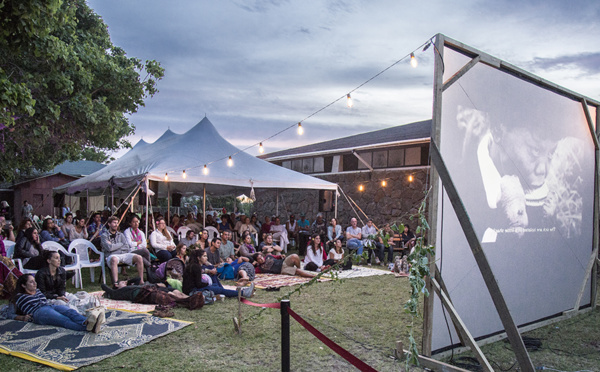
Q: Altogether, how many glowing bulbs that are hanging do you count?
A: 11